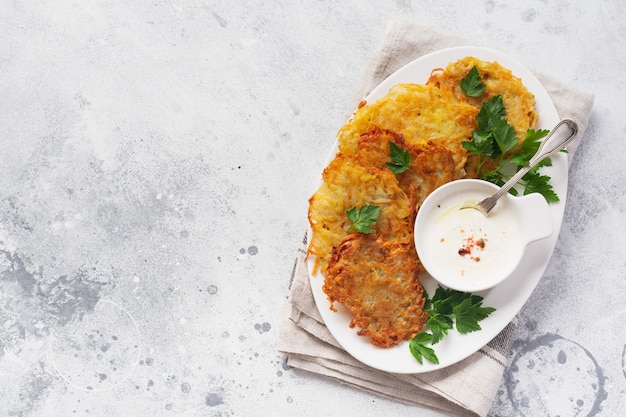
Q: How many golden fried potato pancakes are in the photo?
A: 5